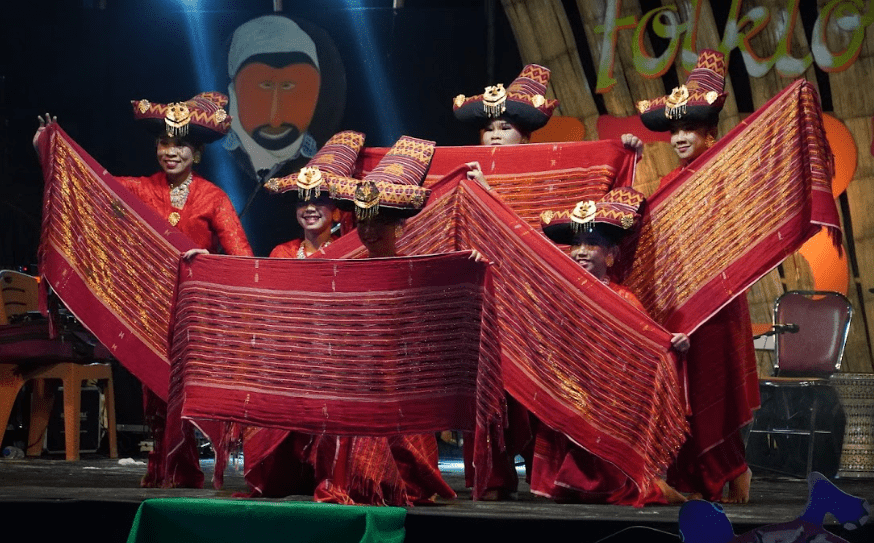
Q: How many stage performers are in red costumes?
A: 6